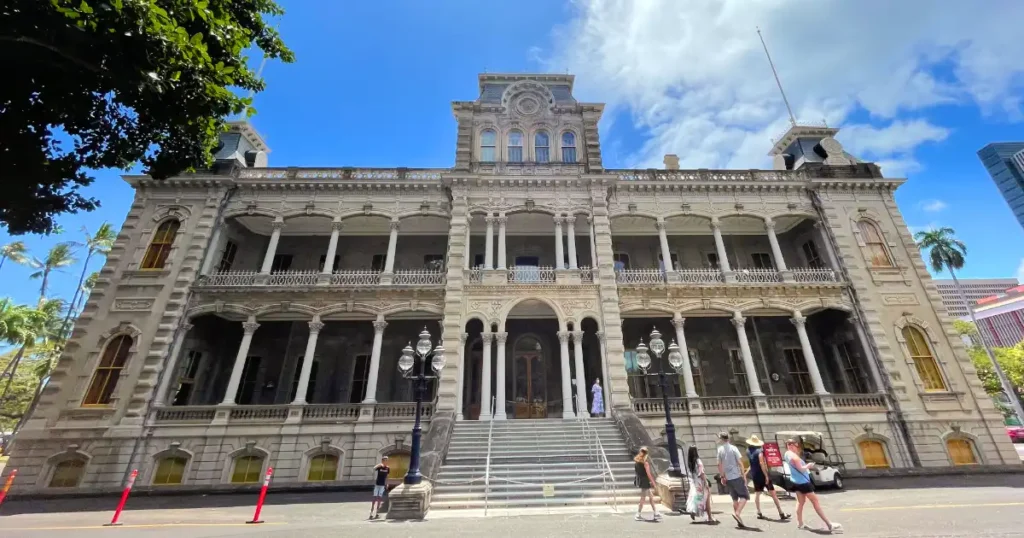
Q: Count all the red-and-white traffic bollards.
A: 3